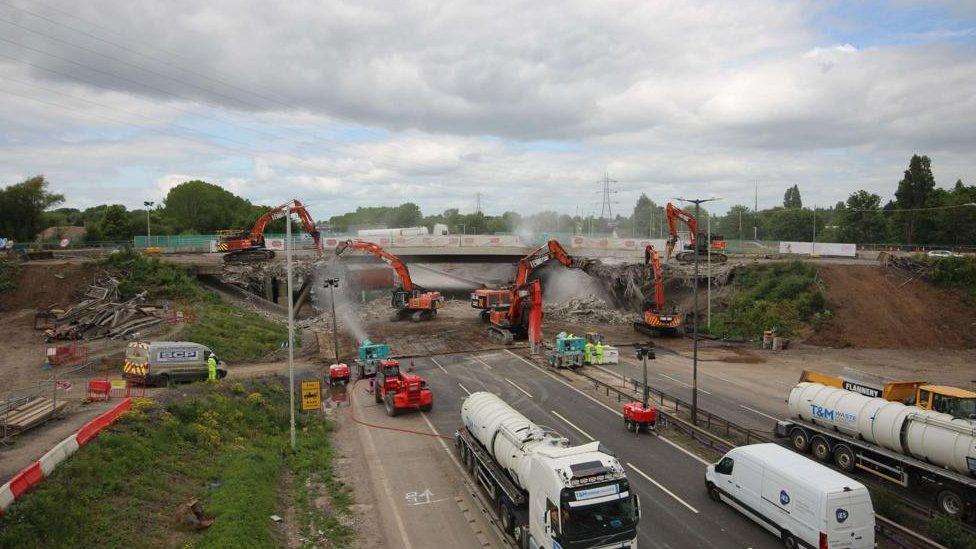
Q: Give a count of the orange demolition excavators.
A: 6